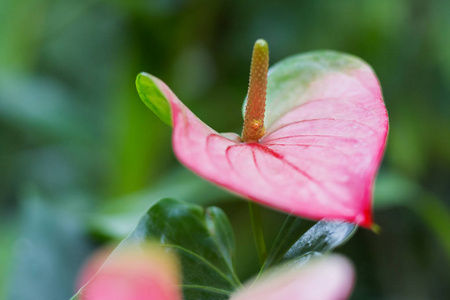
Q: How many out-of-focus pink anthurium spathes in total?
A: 2